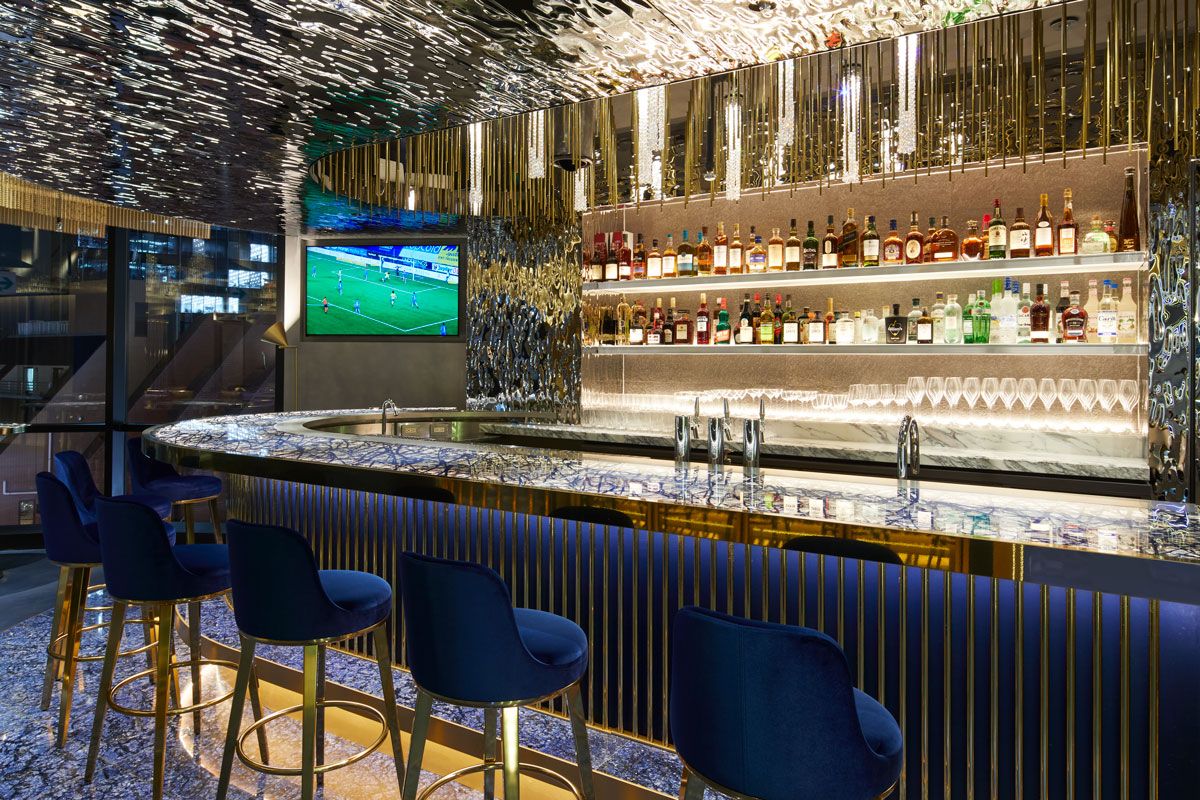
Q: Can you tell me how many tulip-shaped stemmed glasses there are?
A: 12